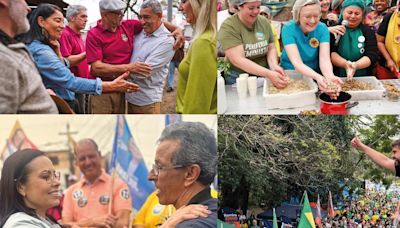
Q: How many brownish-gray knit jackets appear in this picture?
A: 1